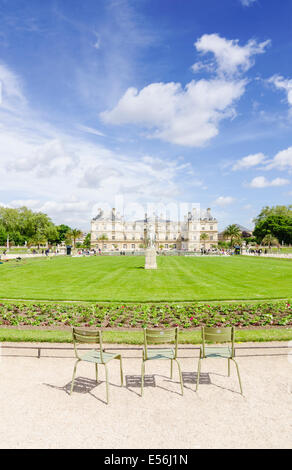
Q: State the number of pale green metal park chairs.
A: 3